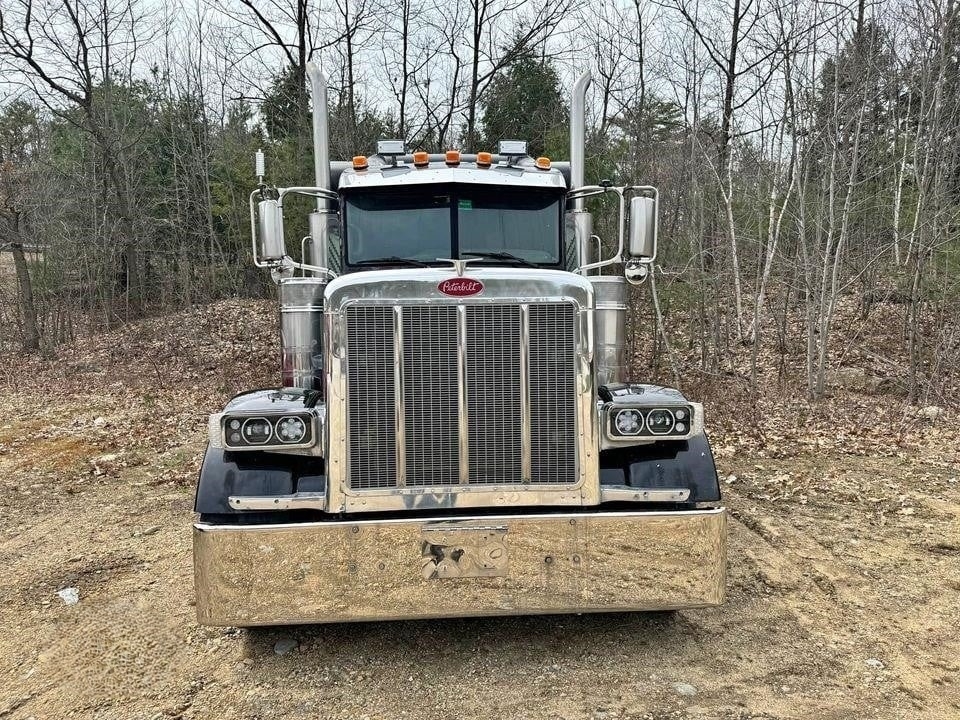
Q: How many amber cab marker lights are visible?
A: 5